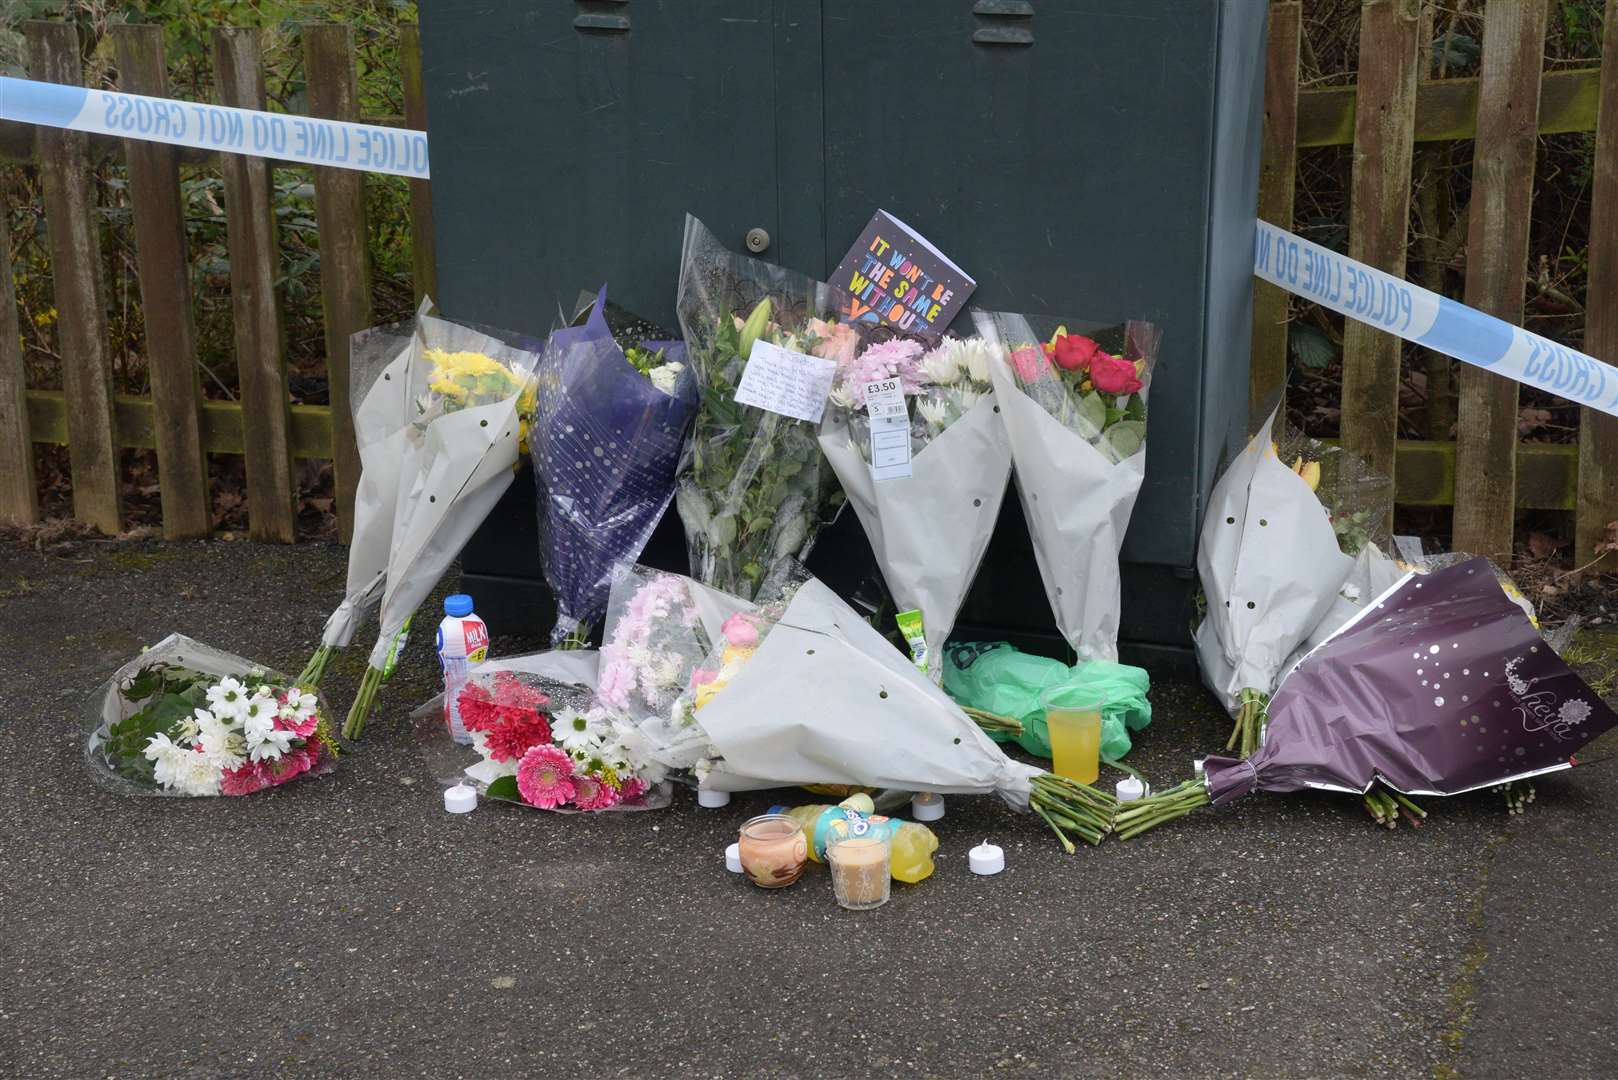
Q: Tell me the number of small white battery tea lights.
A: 6